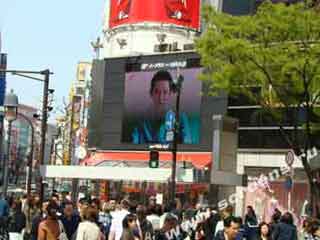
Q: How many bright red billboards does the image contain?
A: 1